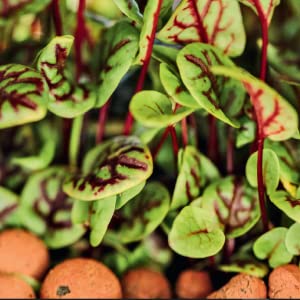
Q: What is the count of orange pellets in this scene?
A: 7